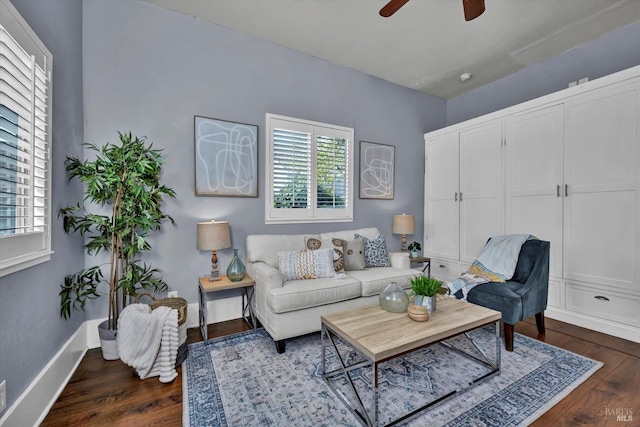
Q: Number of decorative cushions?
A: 4